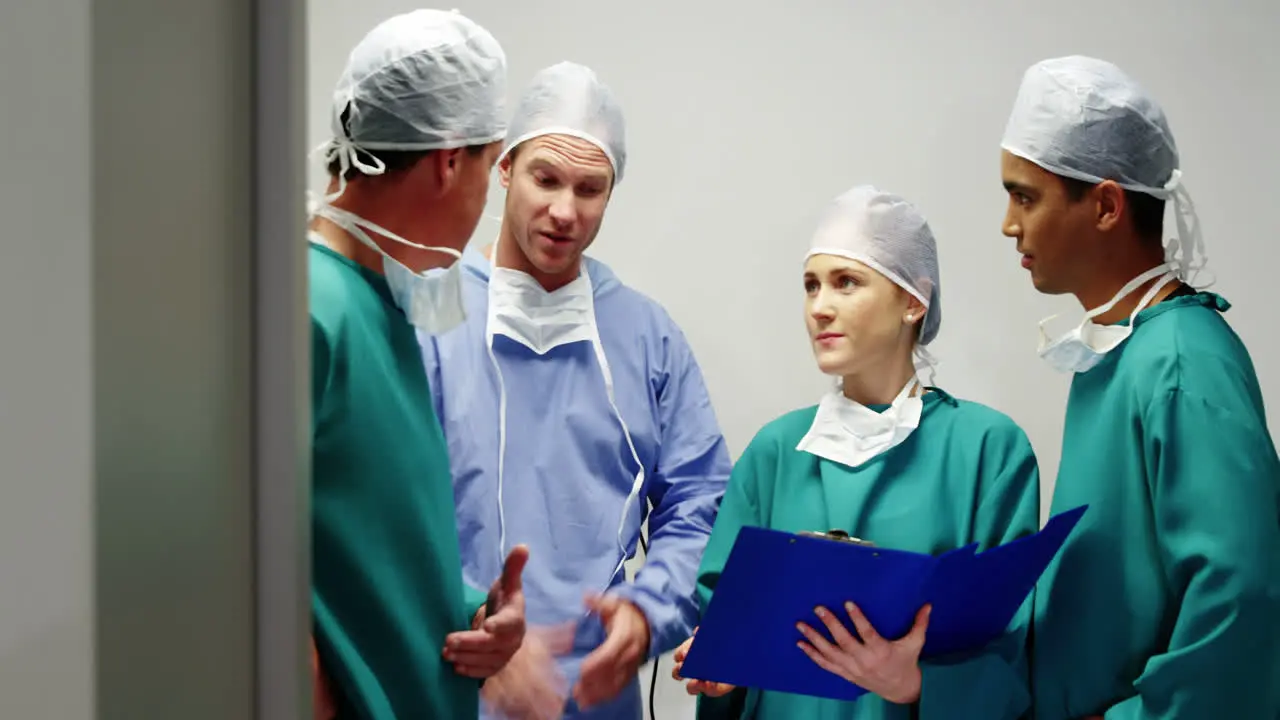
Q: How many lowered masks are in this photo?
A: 4